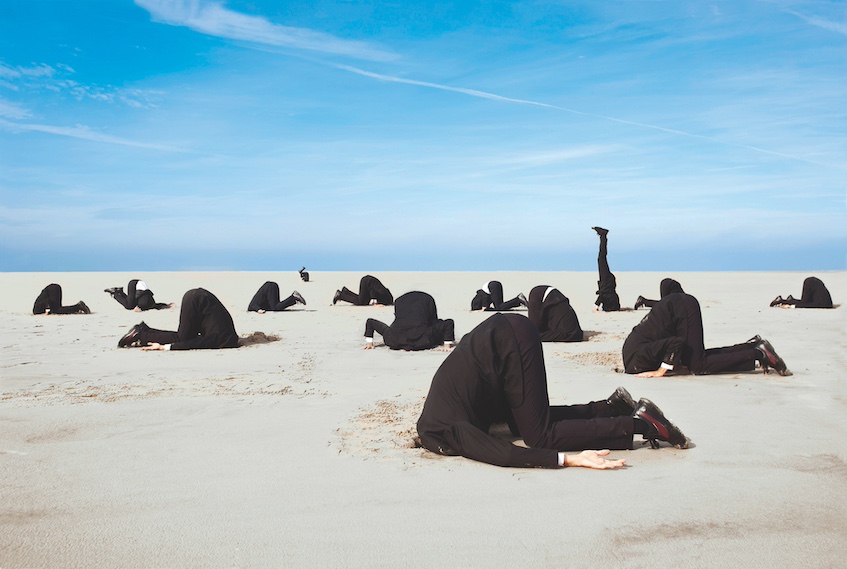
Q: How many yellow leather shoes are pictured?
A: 0